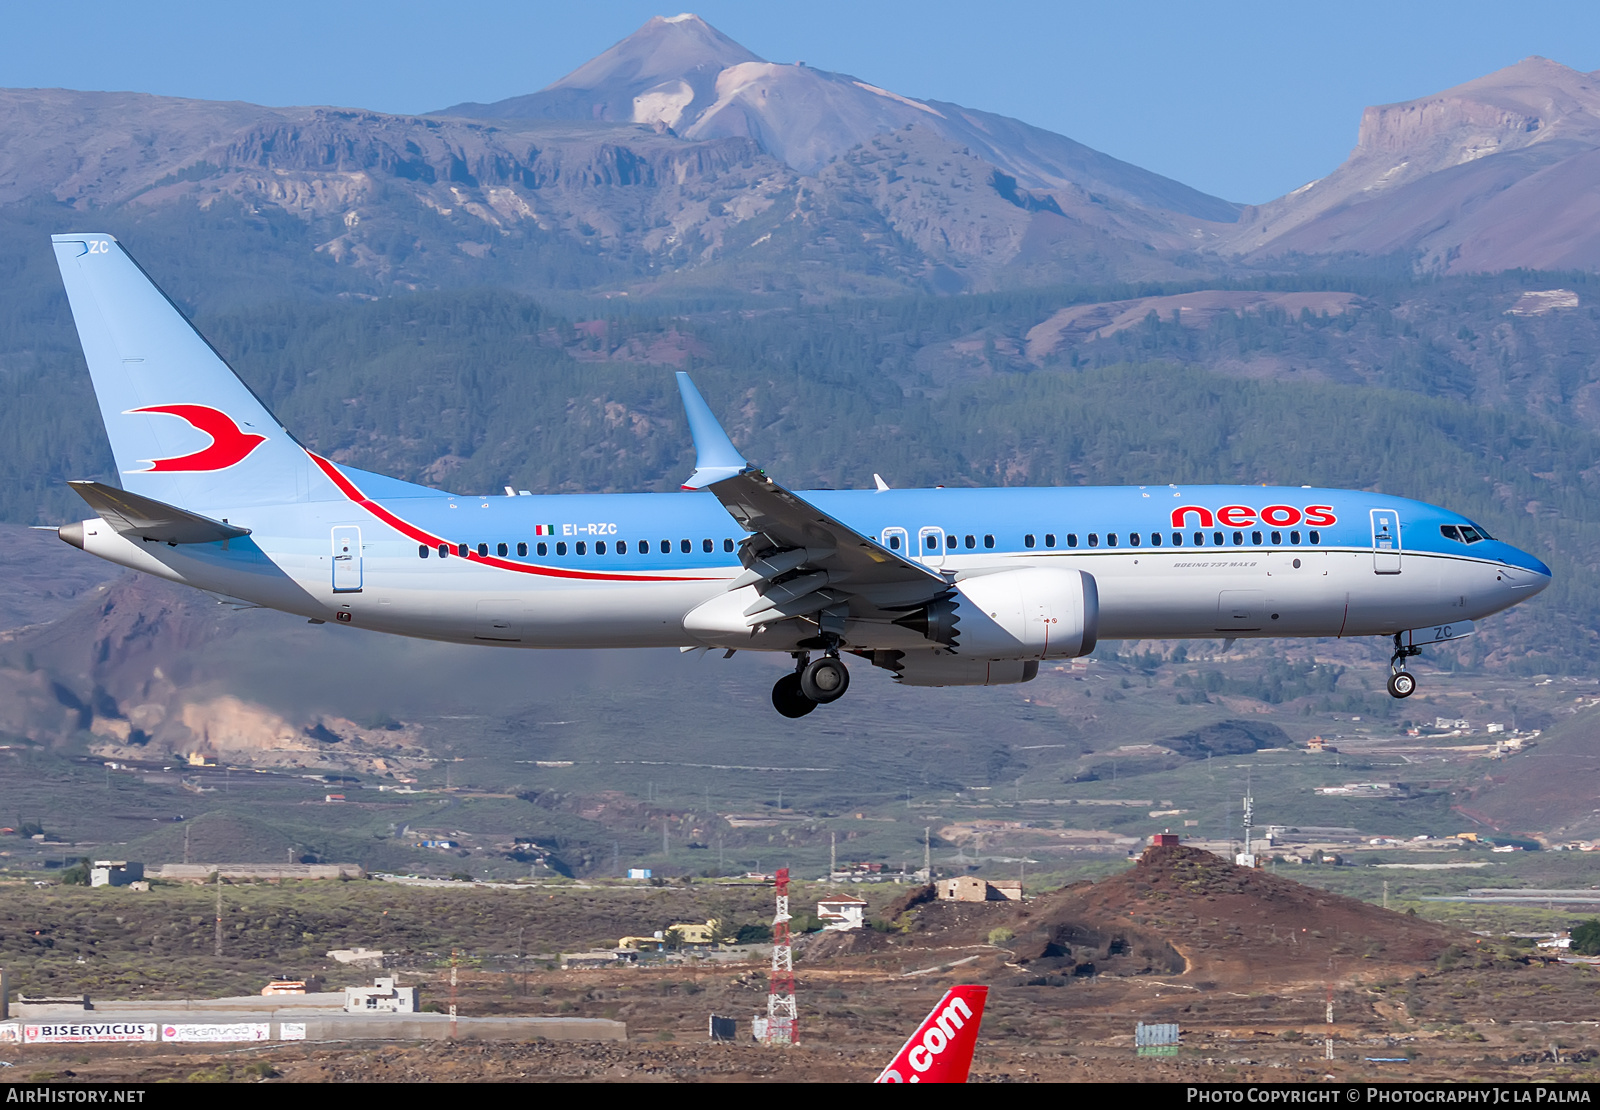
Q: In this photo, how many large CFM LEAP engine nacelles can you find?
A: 2